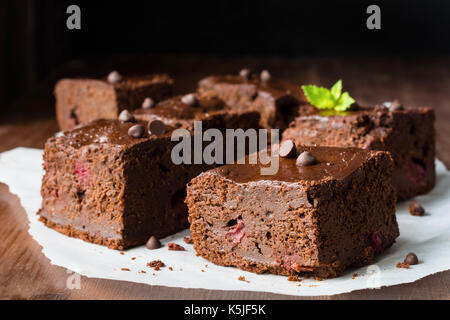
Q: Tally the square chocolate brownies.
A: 6